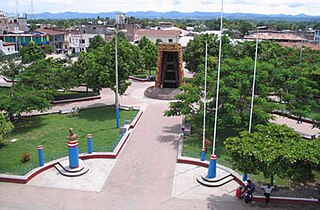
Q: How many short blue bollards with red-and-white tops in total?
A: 2